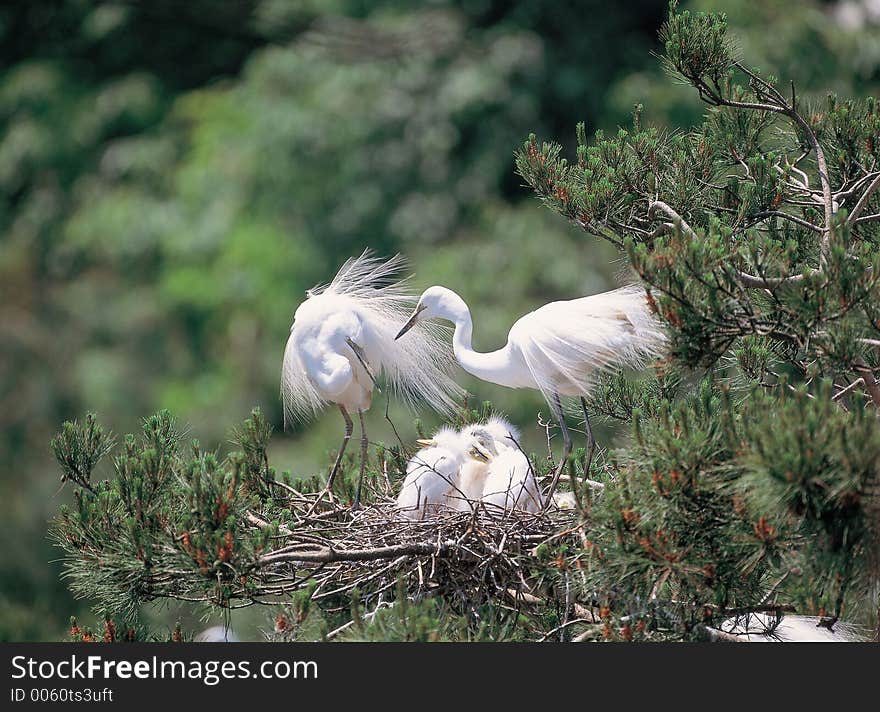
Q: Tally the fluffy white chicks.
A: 3